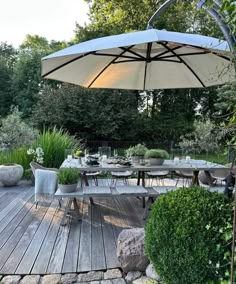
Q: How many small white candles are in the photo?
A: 4